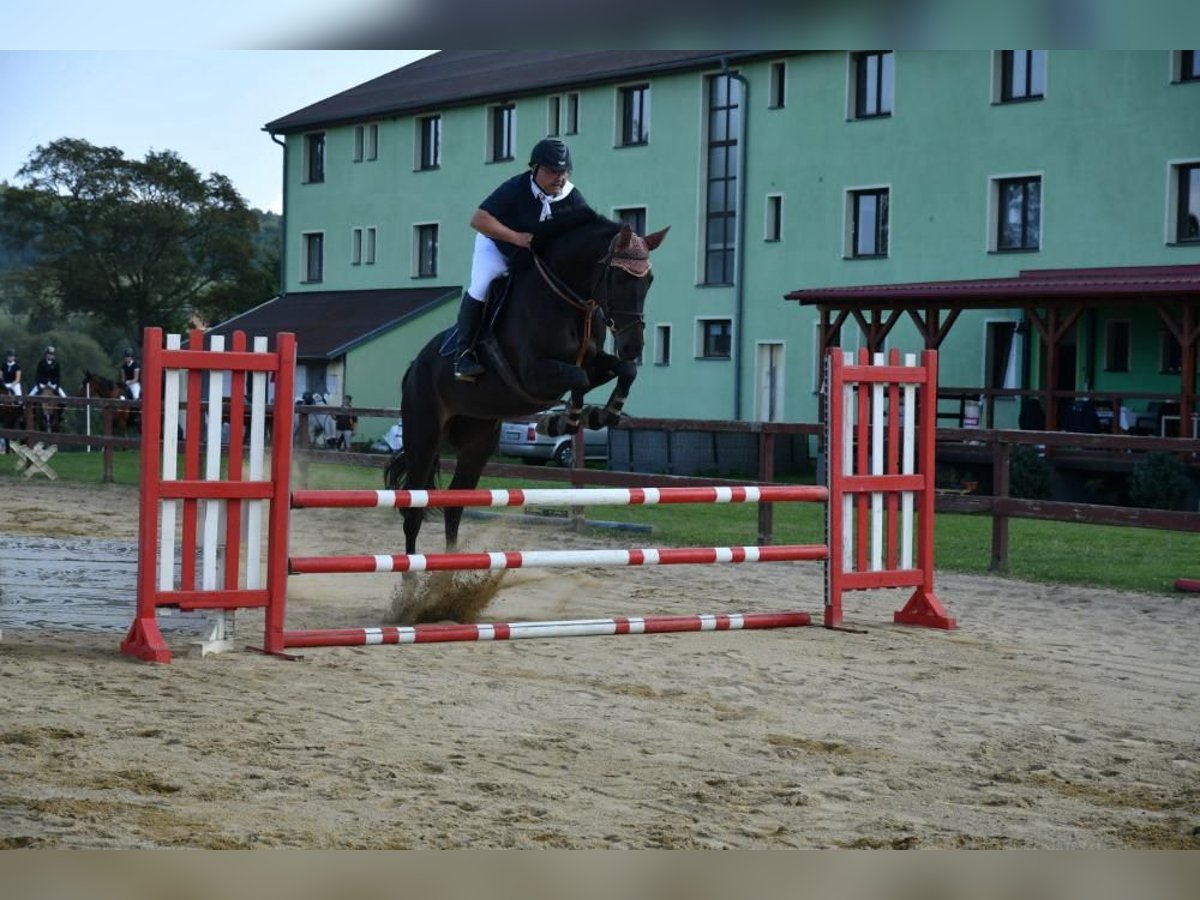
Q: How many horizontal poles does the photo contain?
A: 3